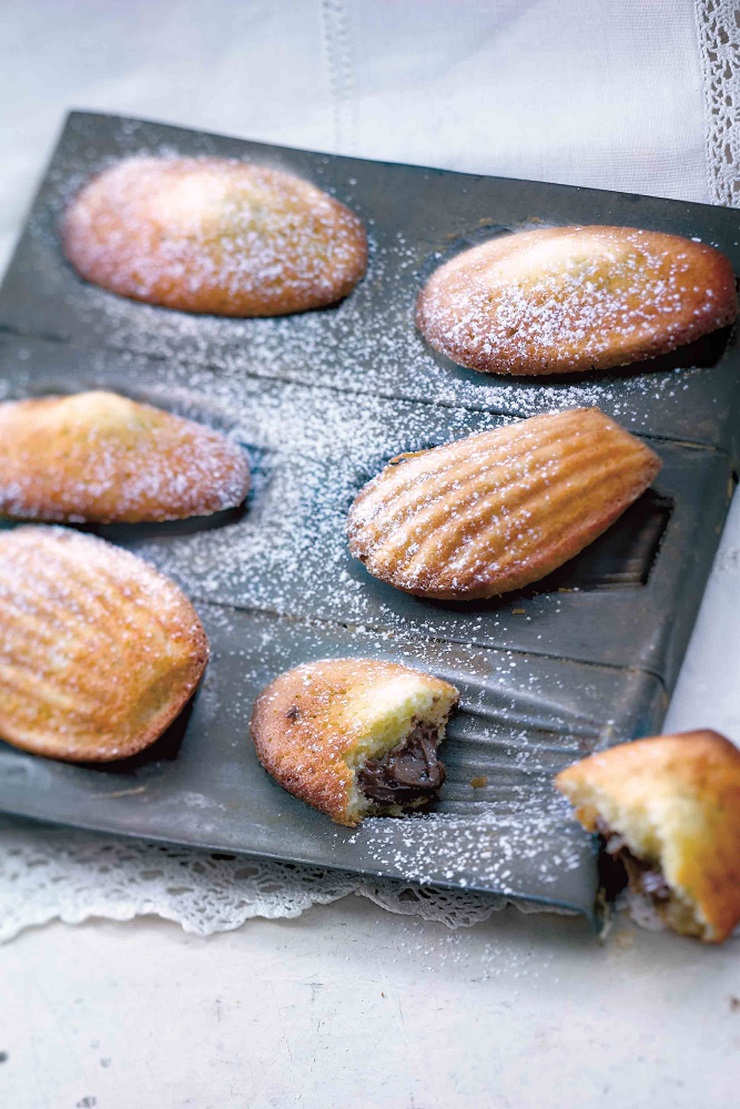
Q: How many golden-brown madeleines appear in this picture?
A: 6